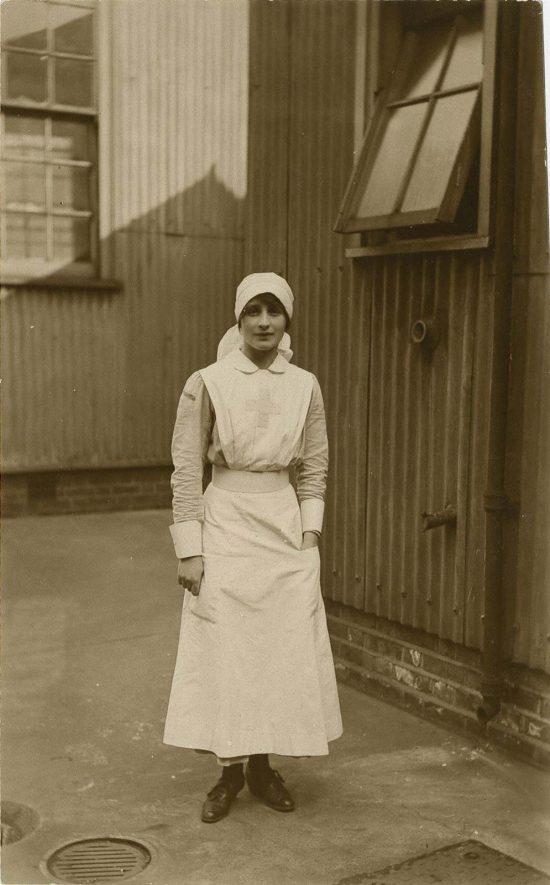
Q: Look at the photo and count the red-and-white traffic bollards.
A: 0